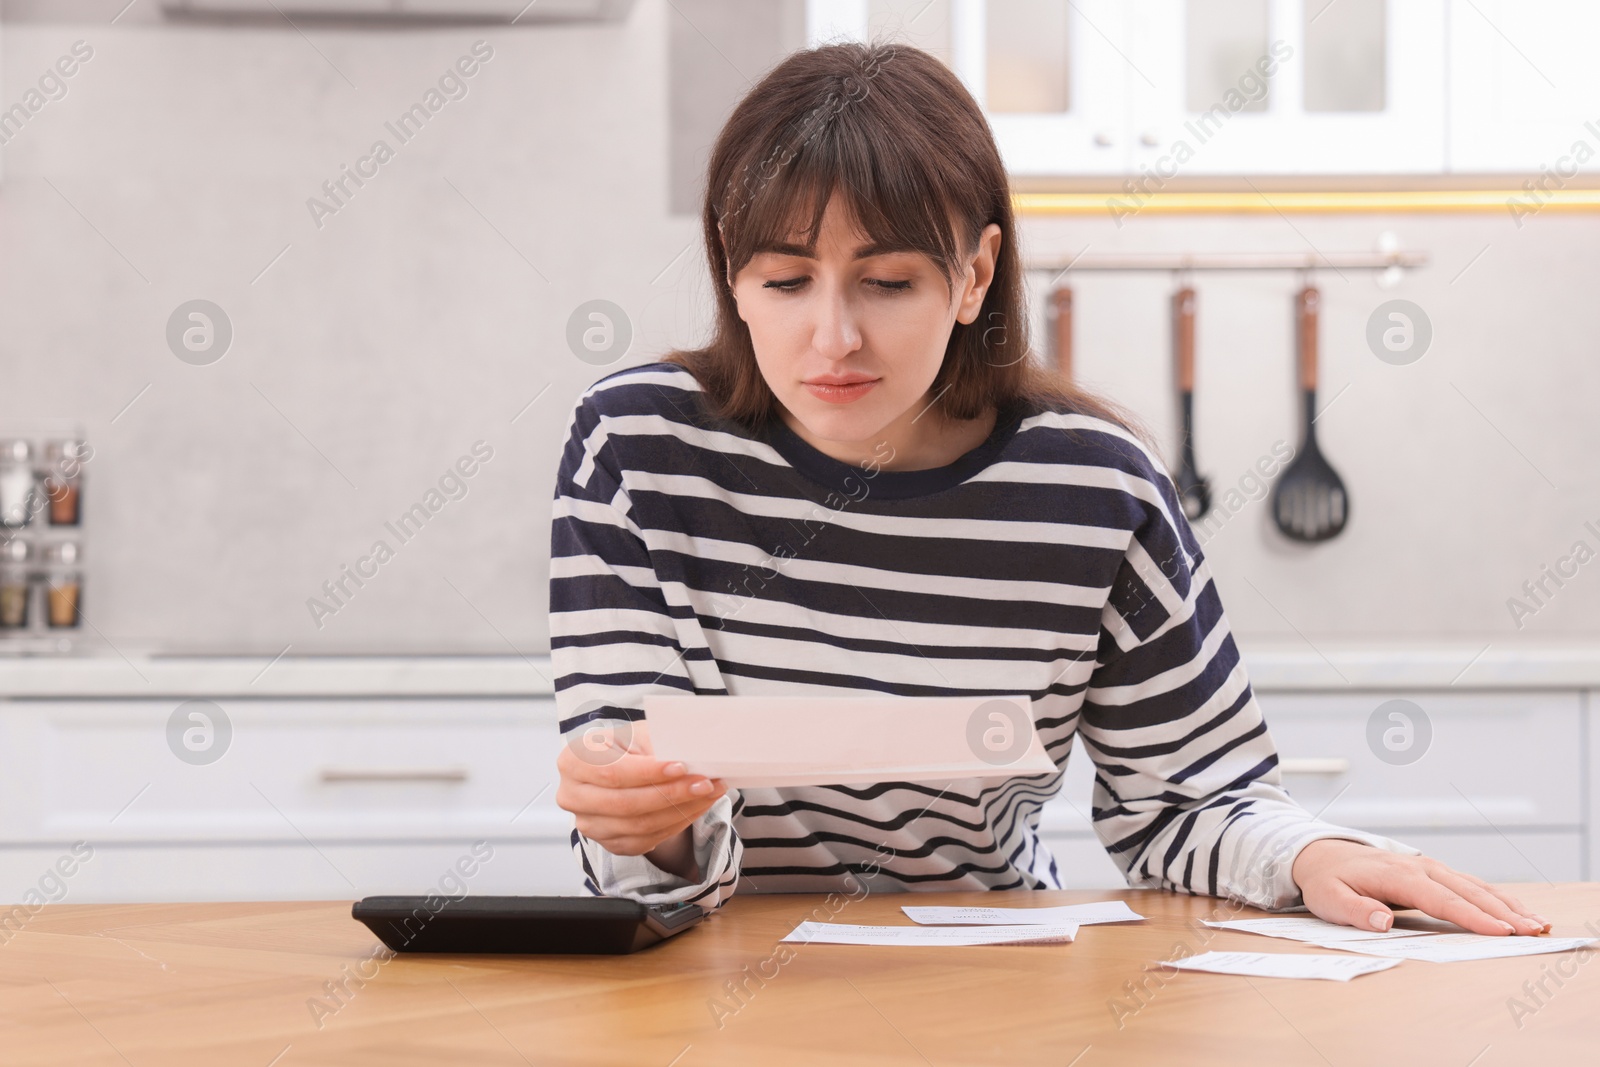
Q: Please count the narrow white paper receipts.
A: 5